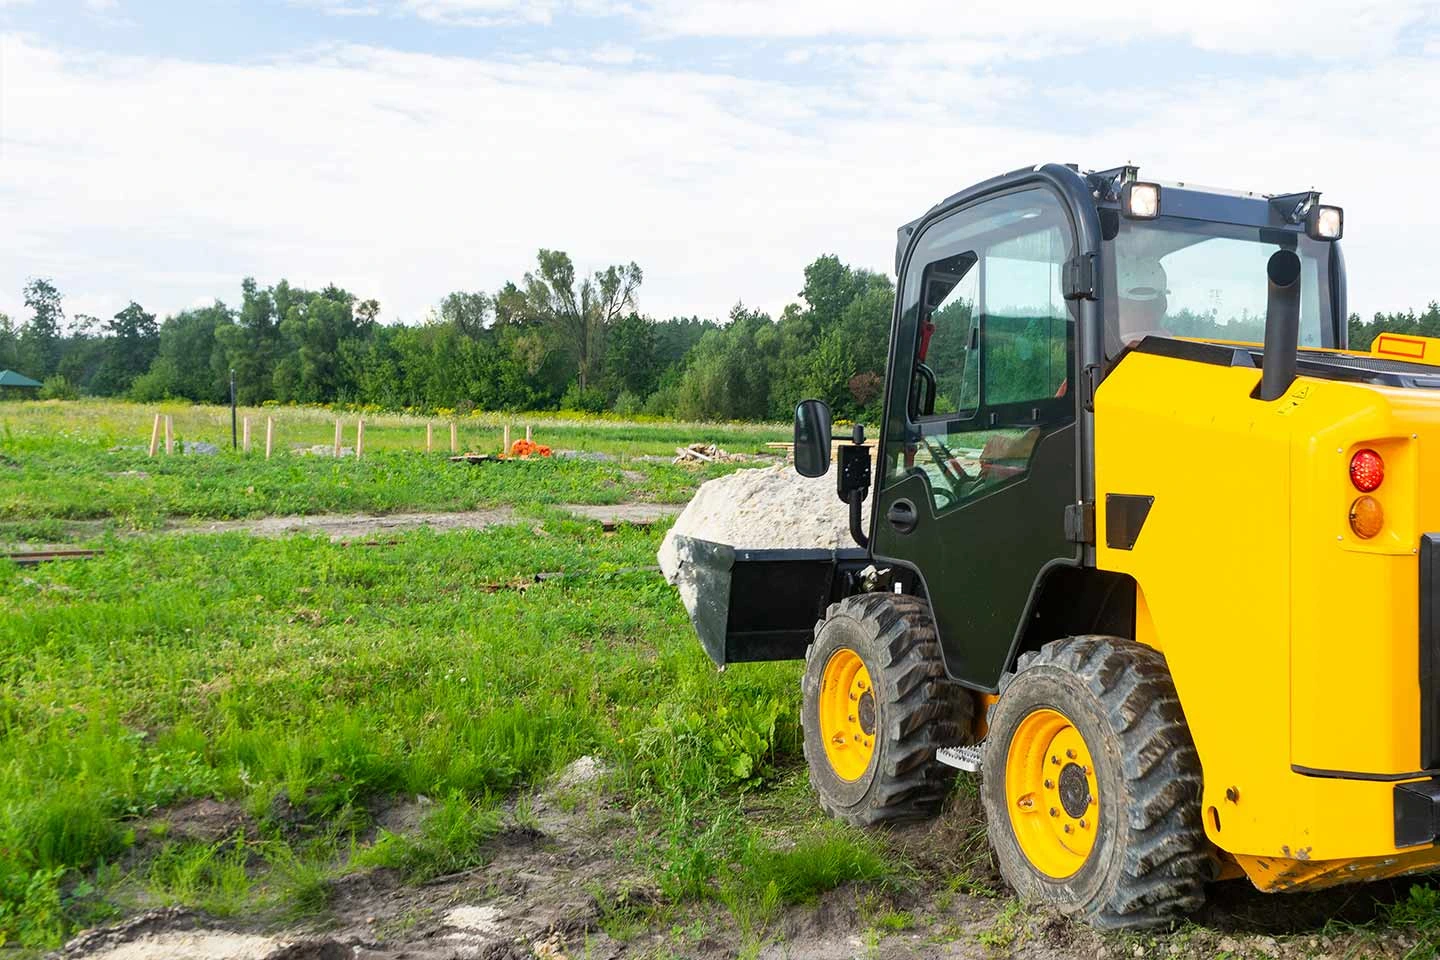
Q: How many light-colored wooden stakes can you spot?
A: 10